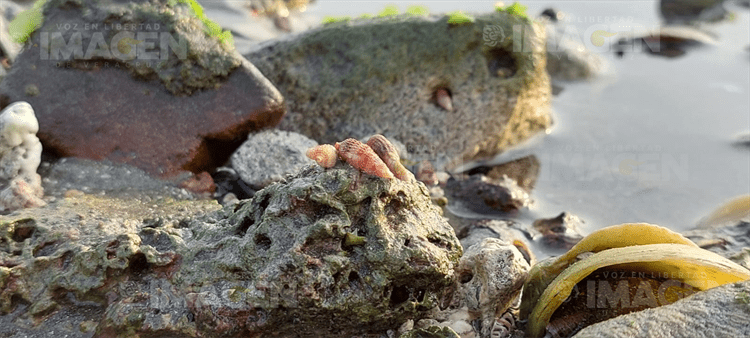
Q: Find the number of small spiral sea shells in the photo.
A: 3